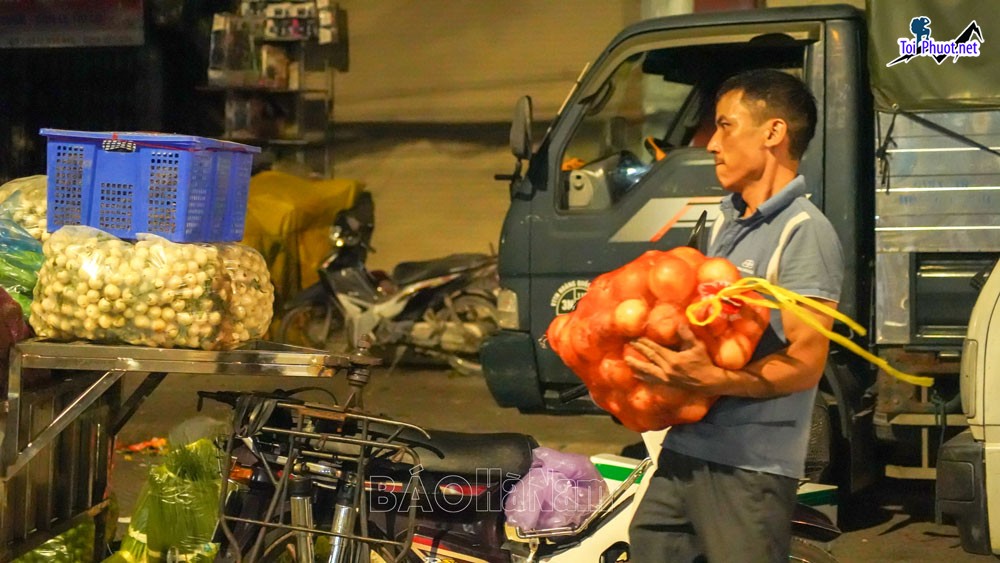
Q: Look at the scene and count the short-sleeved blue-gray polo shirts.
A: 1